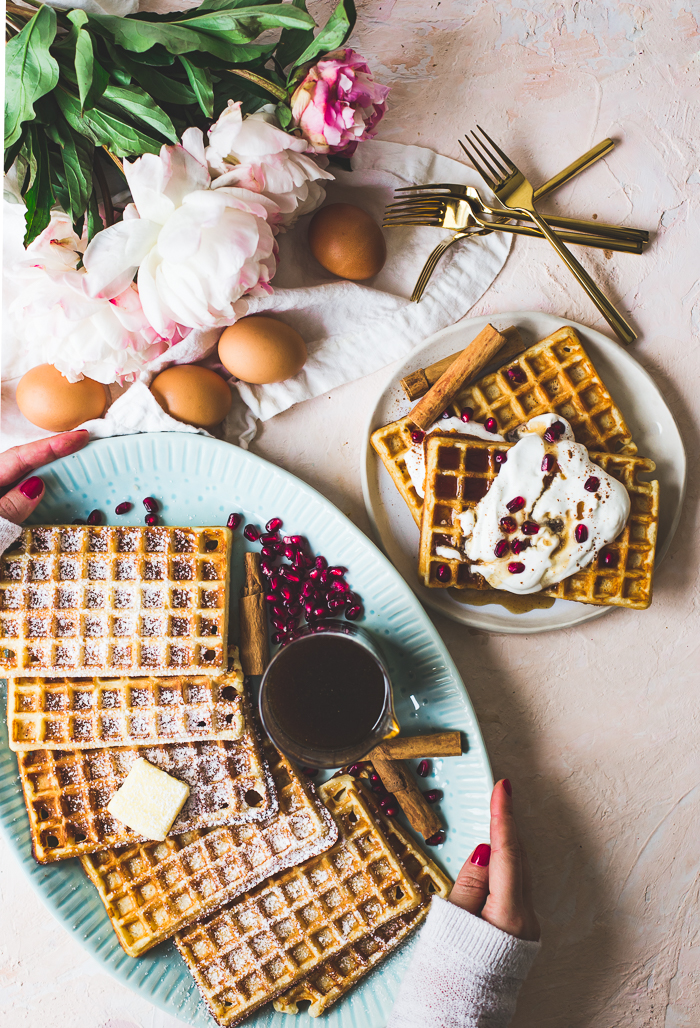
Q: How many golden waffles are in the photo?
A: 8